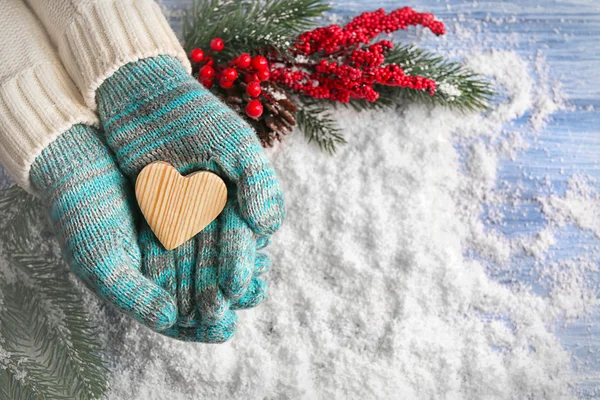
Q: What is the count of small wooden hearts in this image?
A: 1